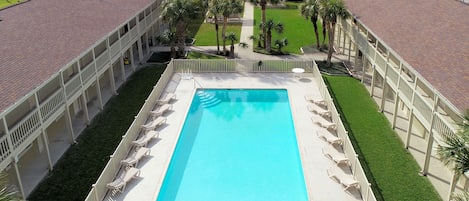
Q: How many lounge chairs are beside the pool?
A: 12